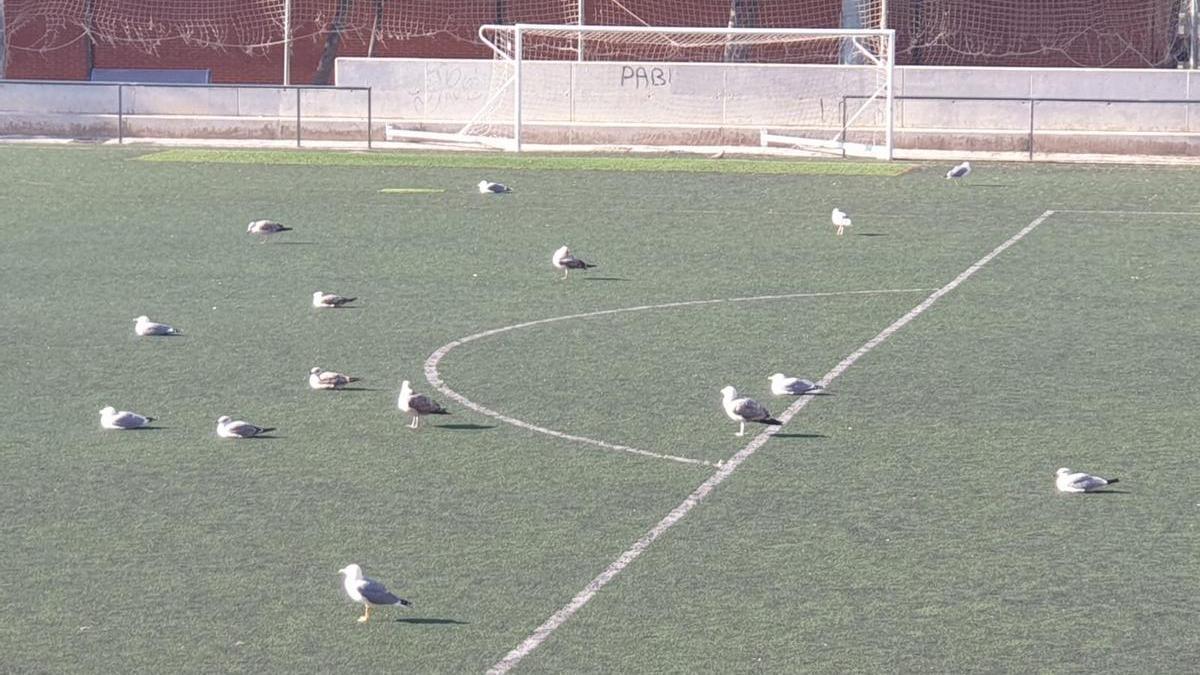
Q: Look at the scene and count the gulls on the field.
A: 15